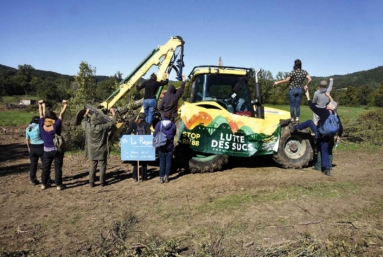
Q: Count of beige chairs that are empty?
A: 0